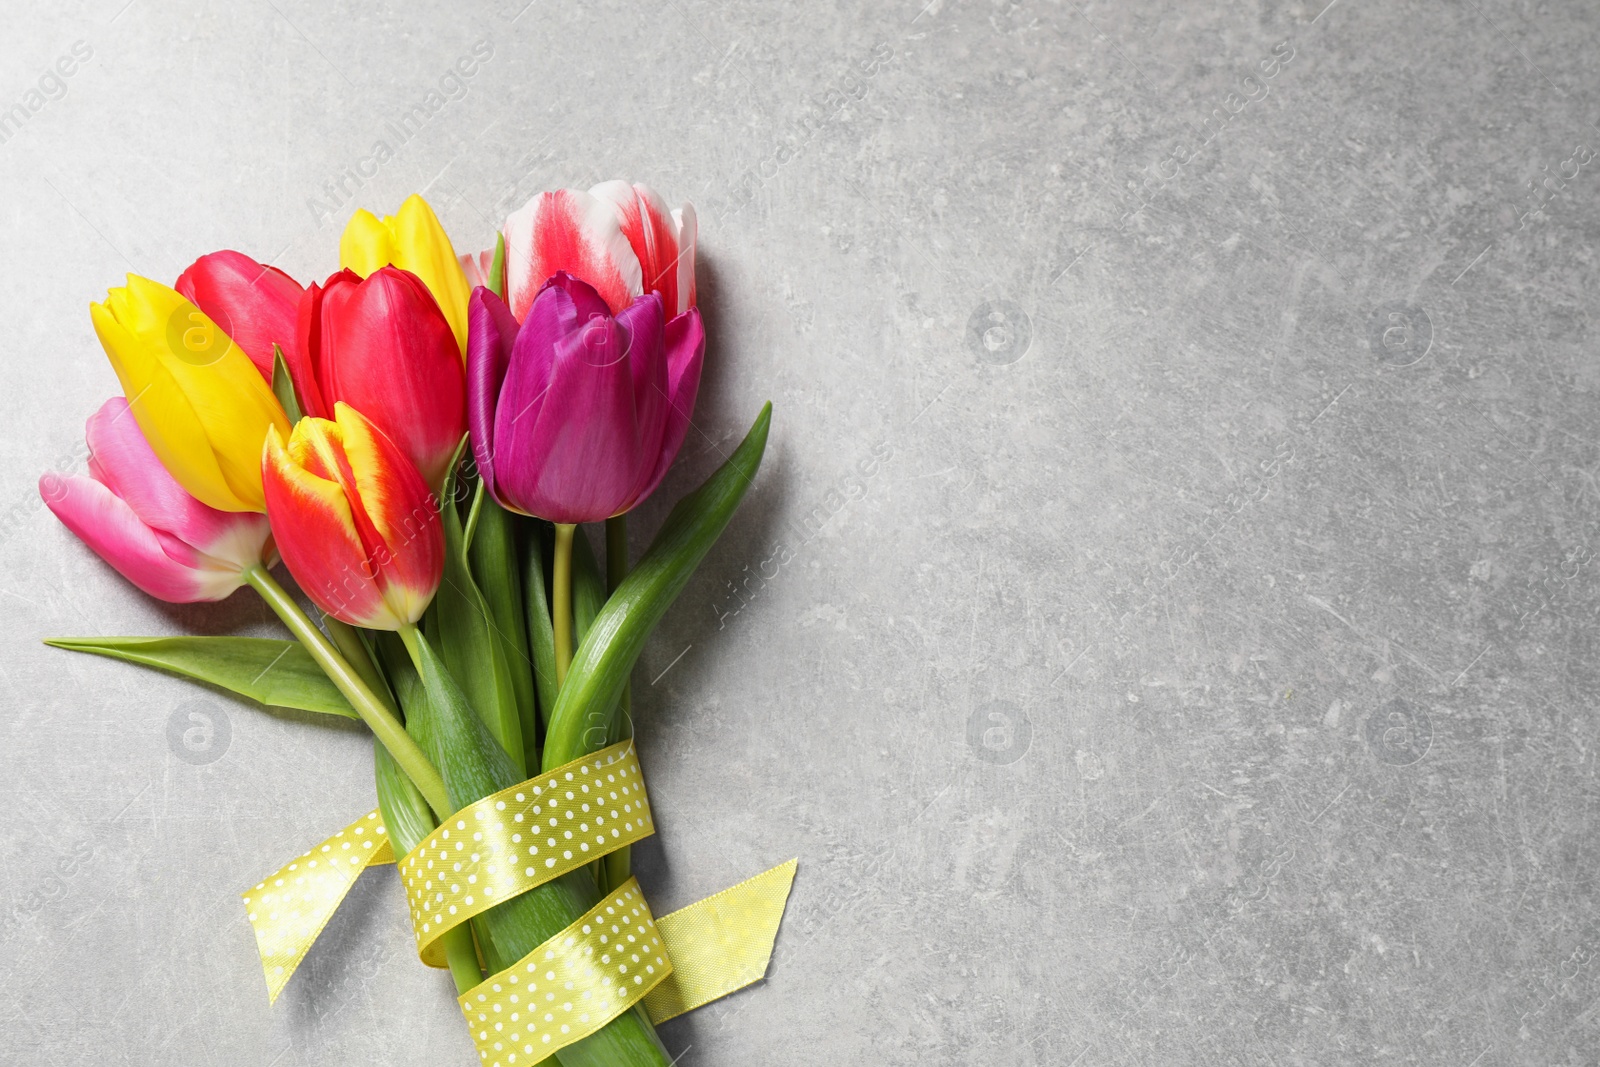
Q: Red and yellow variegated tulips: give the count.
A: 1